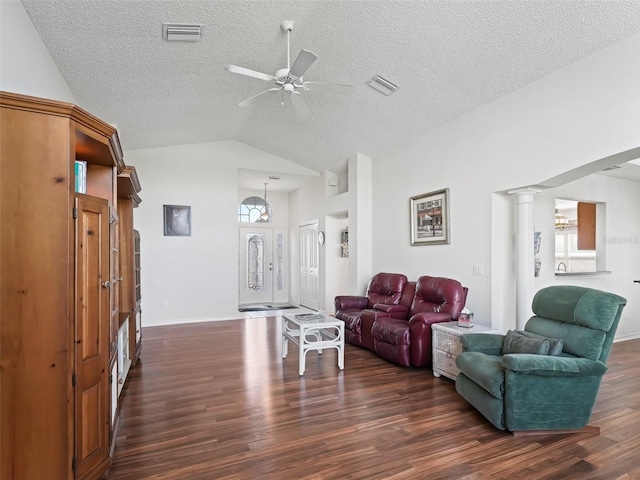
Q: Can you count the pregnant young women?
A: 0